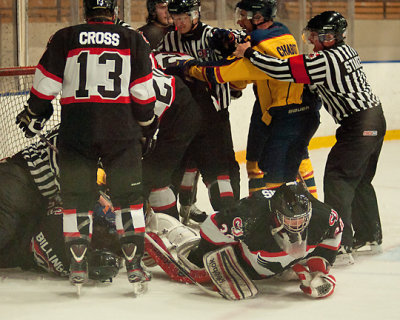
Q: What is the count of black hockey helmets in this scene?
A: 7